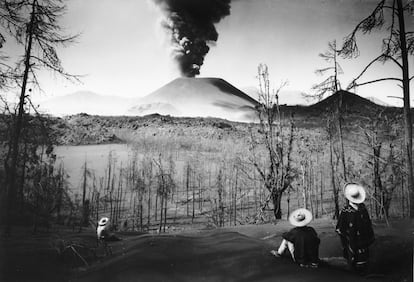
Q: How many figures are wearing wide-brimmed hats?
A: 3